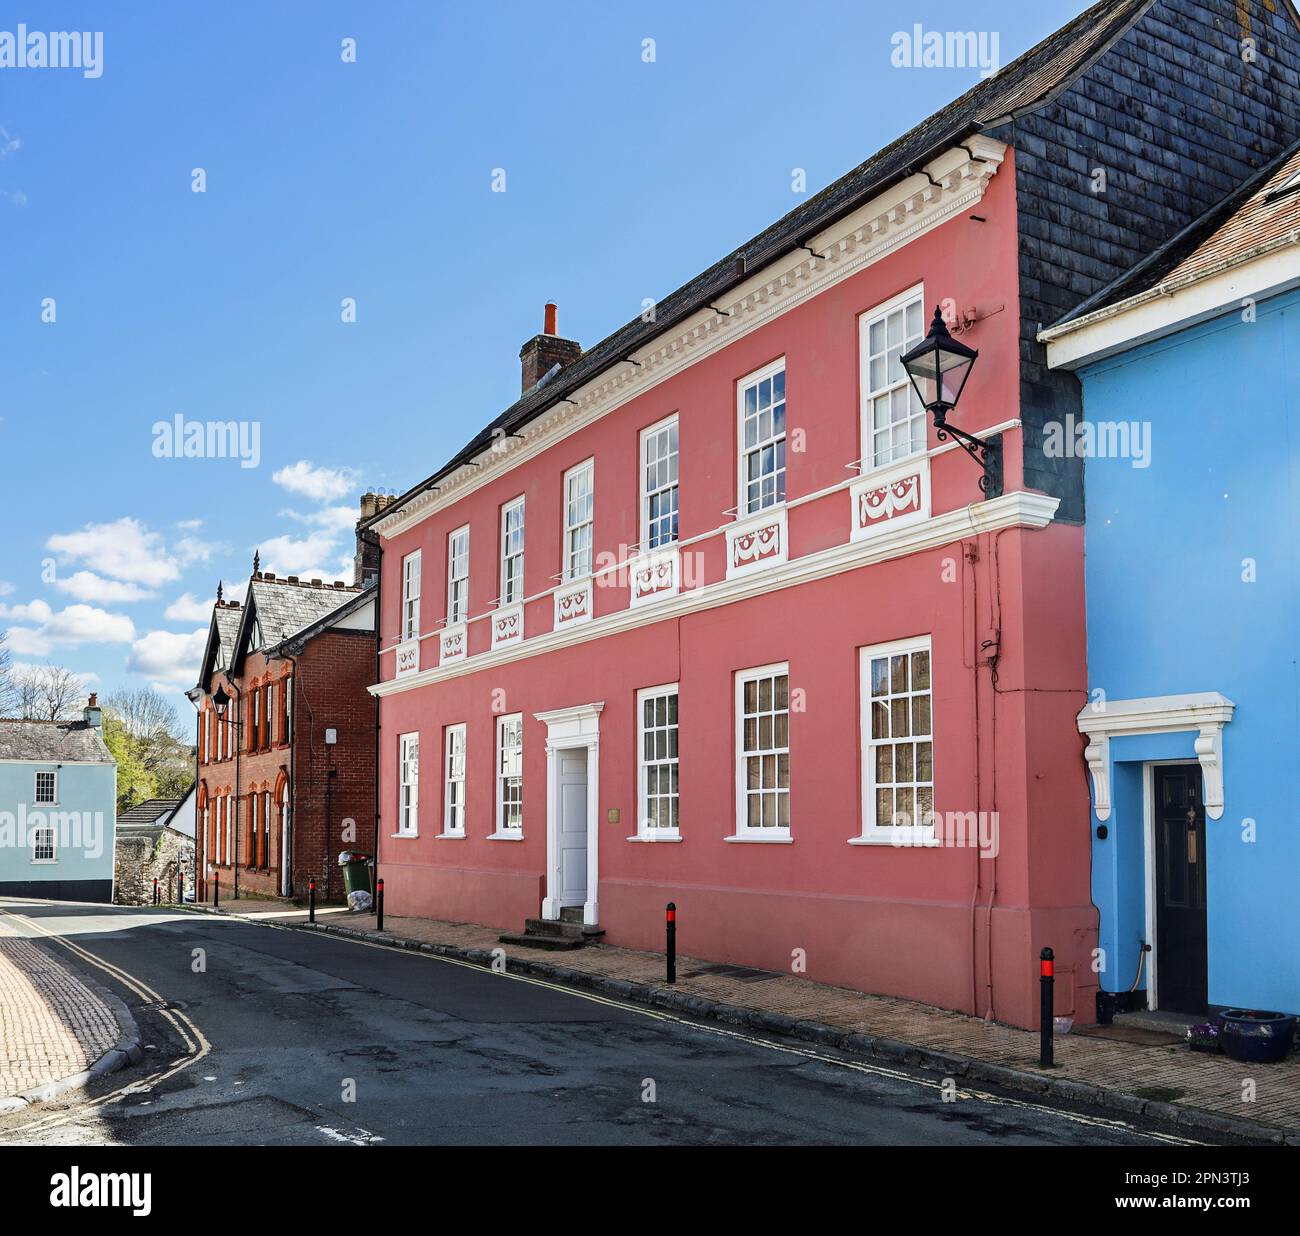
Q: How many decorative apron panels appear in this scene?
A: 7